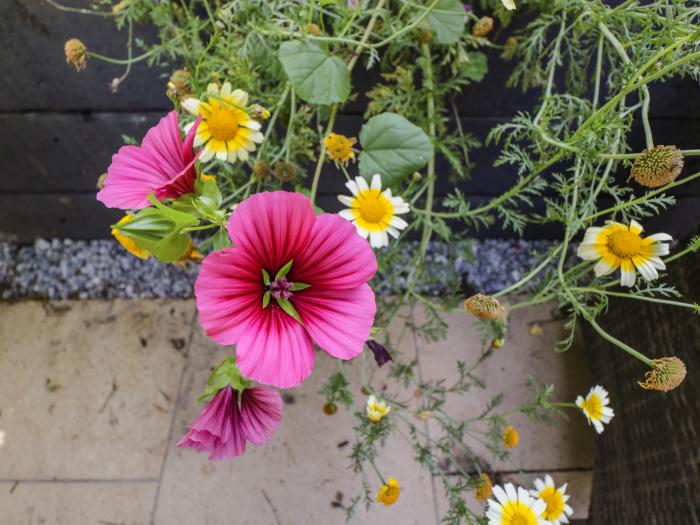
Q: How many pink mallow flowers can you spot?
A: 3